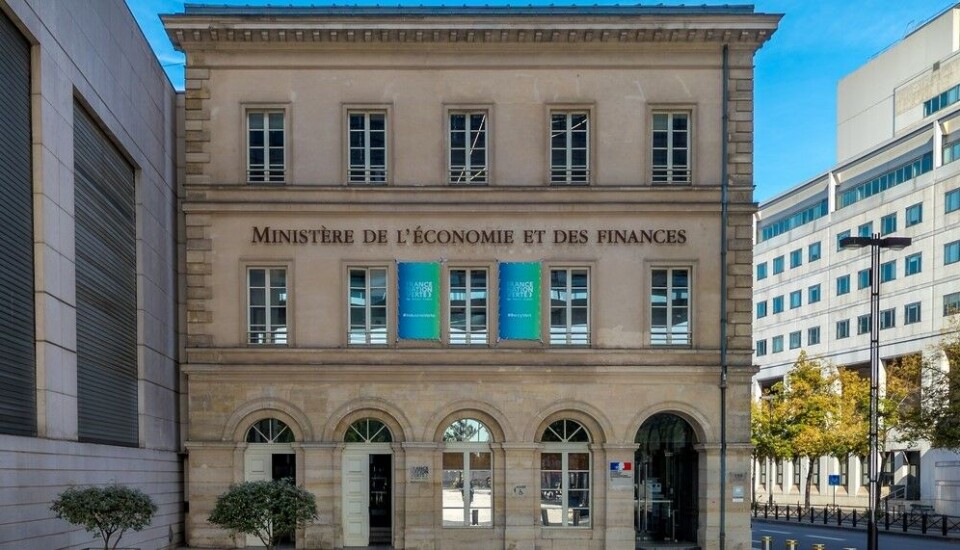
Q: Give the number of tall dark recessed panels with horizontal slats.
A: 2